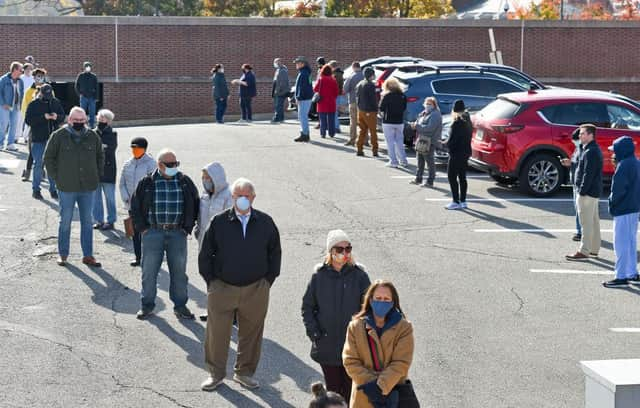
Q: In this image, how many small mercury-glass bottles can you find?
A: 0